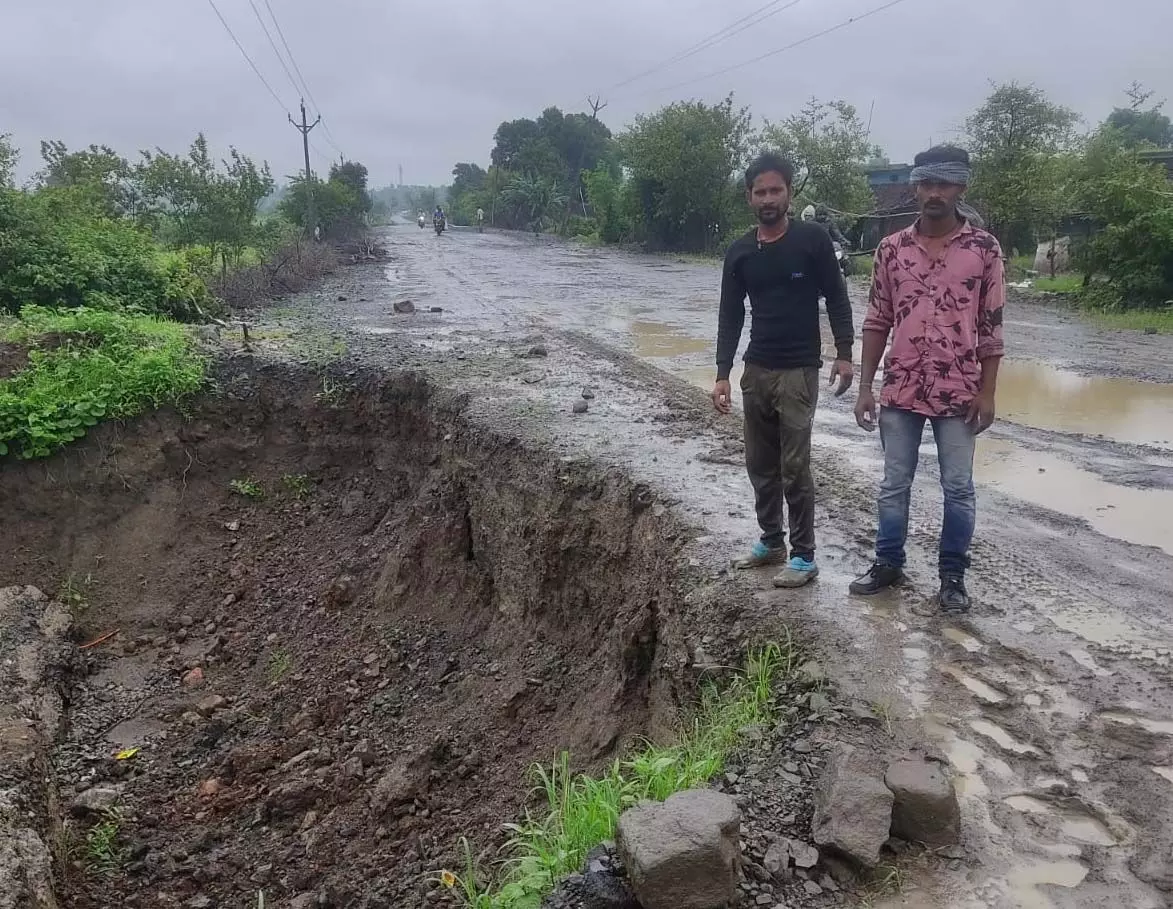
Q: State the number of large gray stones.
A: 3